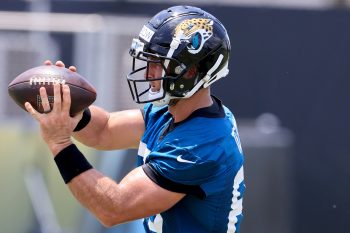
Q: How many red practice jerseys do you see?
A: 0